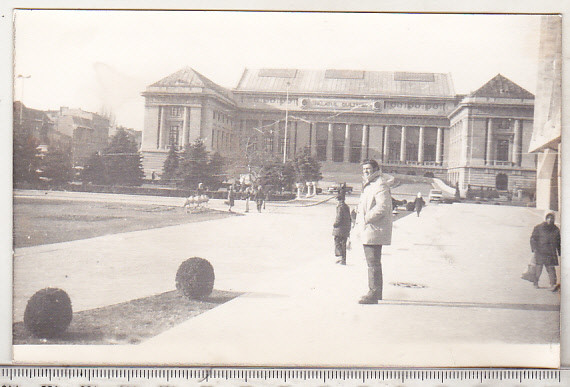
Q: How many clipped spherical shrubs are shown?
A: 2